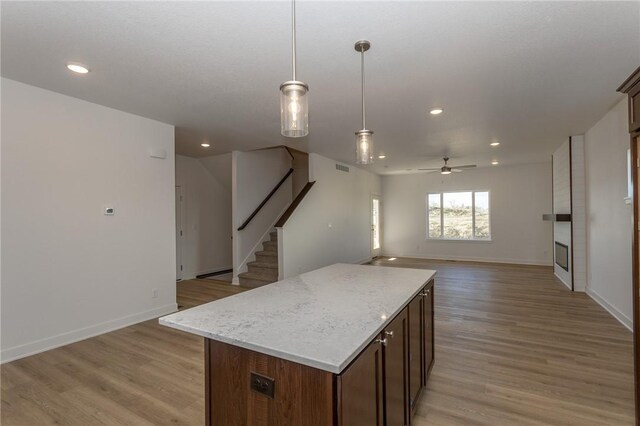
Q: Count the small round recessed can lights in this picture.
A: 6